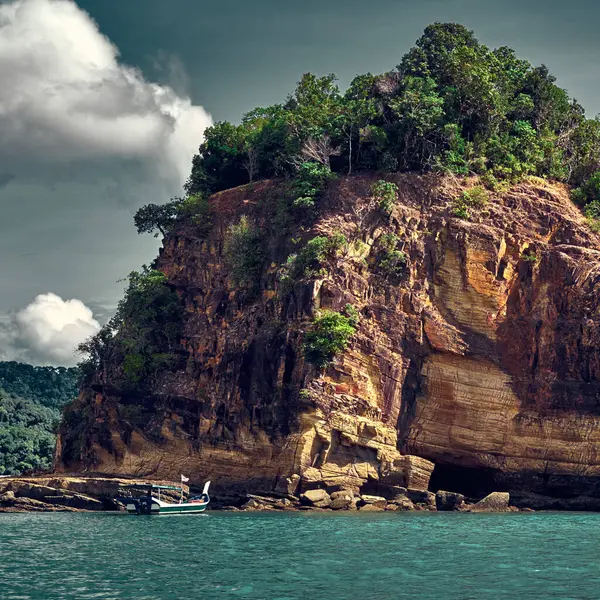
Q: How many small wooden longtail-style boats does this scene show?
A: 1